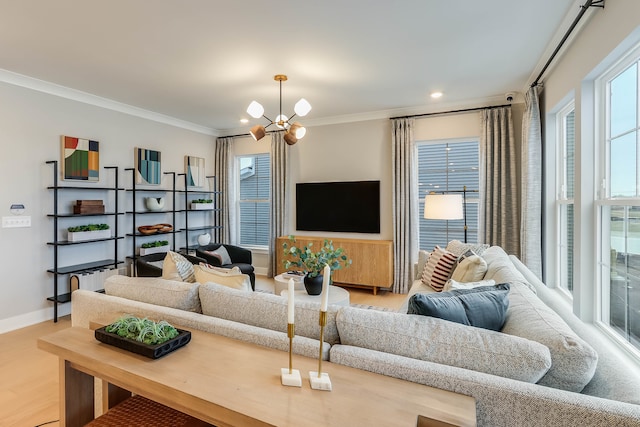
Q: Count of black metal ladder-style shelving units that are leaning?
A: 3